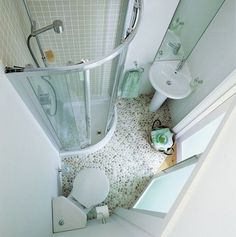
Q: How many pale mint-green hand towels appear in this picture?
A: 1